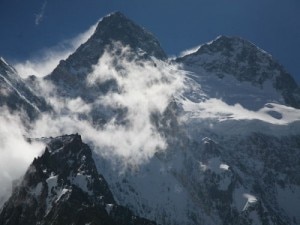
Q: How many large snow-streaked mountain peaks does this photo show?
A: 2